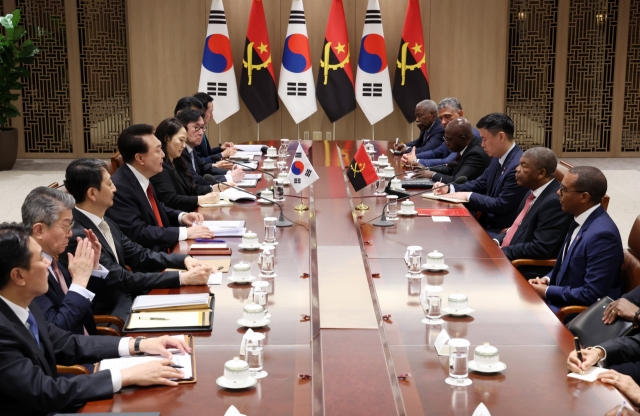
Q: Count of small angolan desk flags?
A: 1